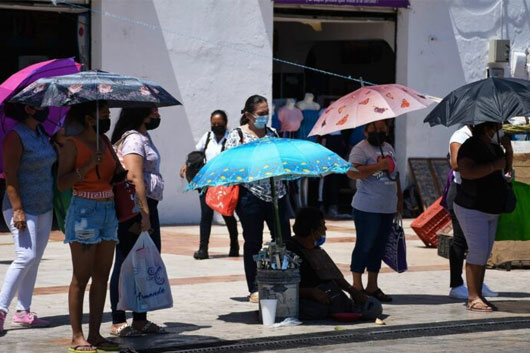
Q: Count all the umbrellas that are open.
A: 5